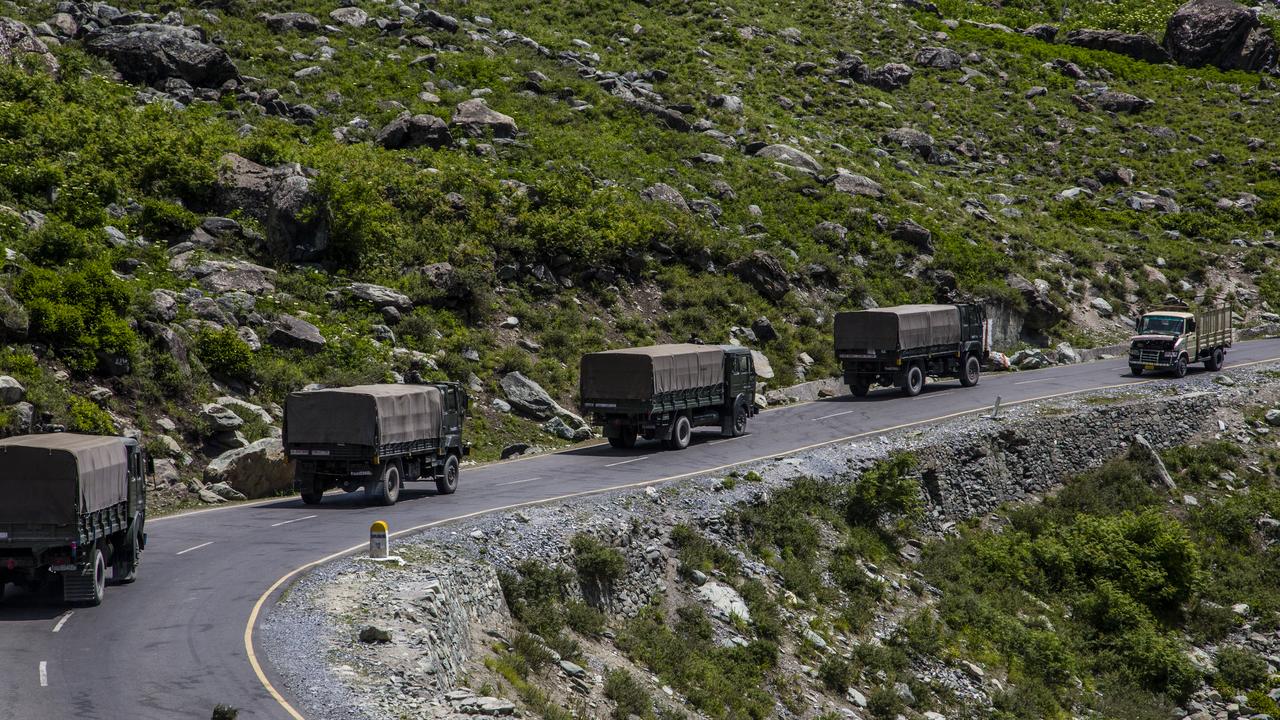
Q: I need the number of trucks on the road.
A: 5